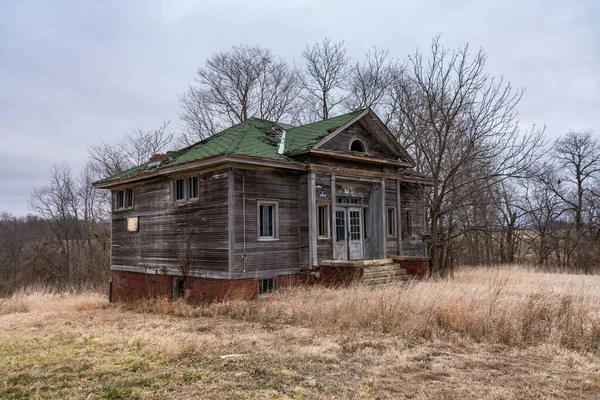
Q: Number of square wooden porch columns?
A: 4